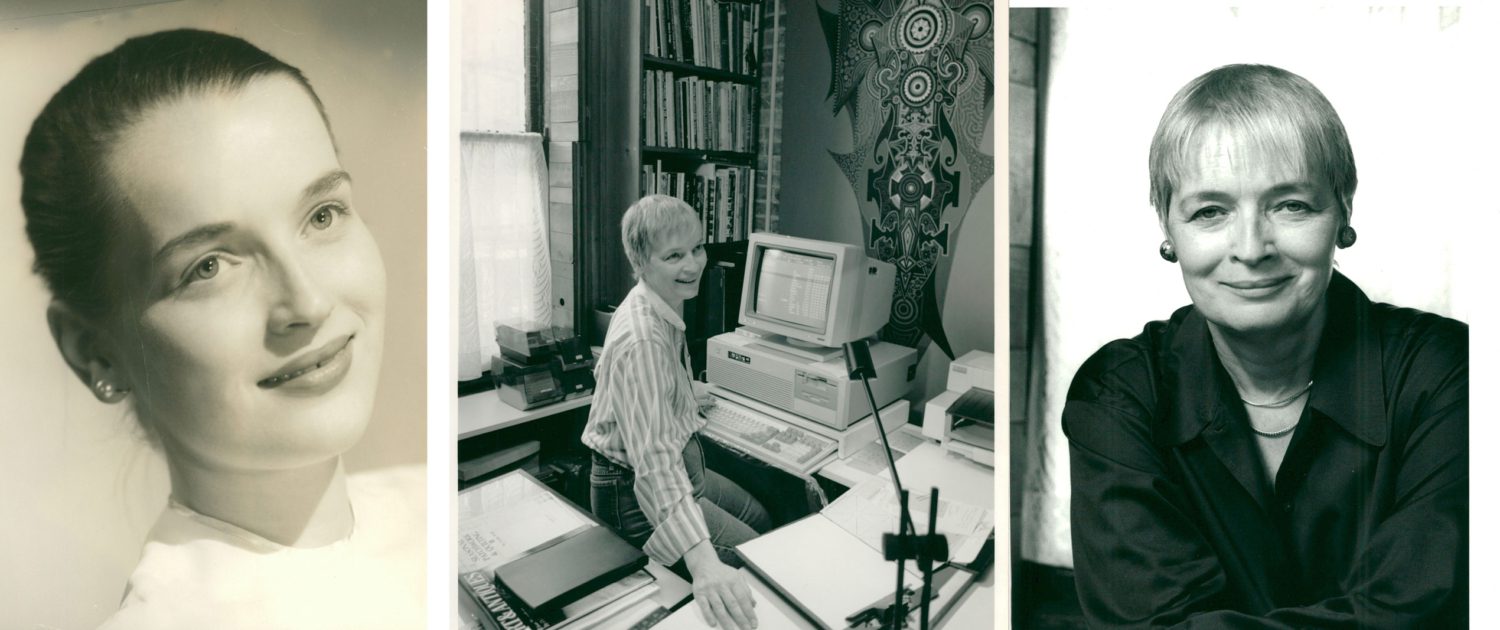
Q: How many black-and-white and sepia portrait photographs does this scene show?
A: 3